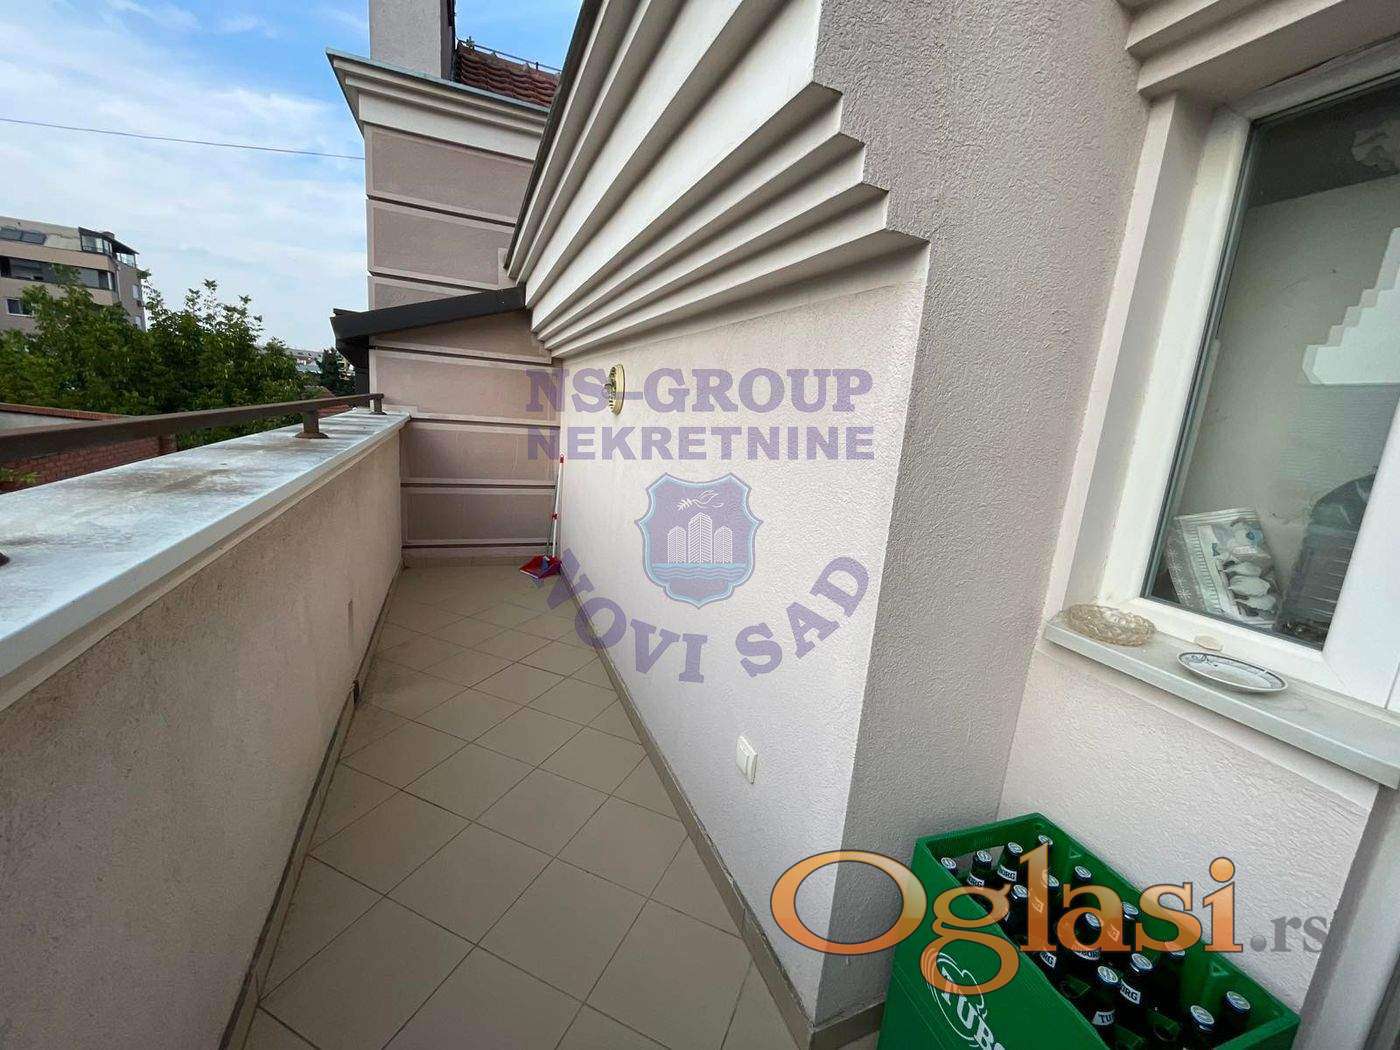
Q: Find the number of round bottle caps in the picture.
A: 14